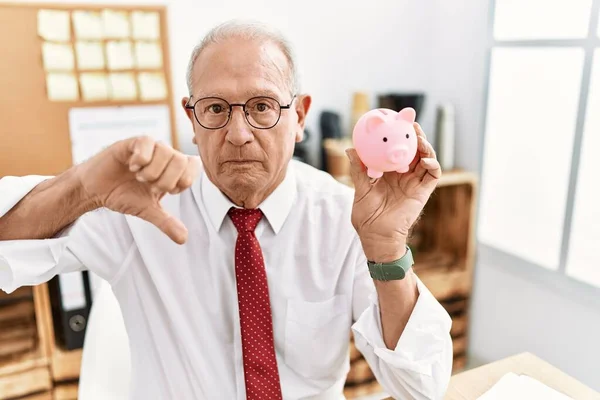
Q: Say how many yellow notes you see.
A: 12